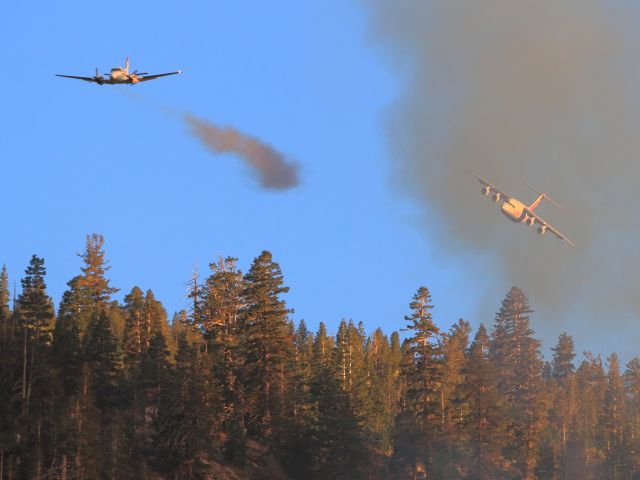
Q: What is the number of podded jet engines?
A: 4